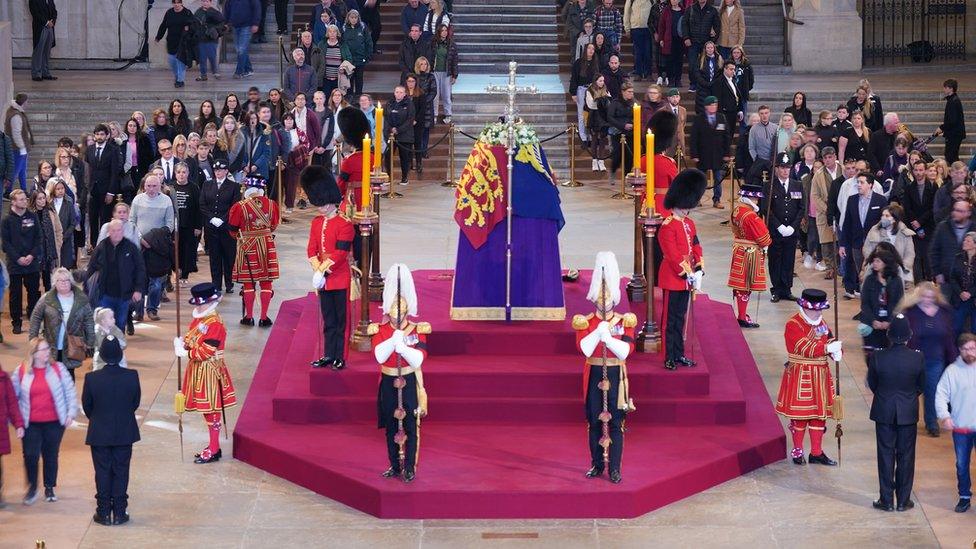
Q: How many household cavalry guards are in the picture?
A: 2